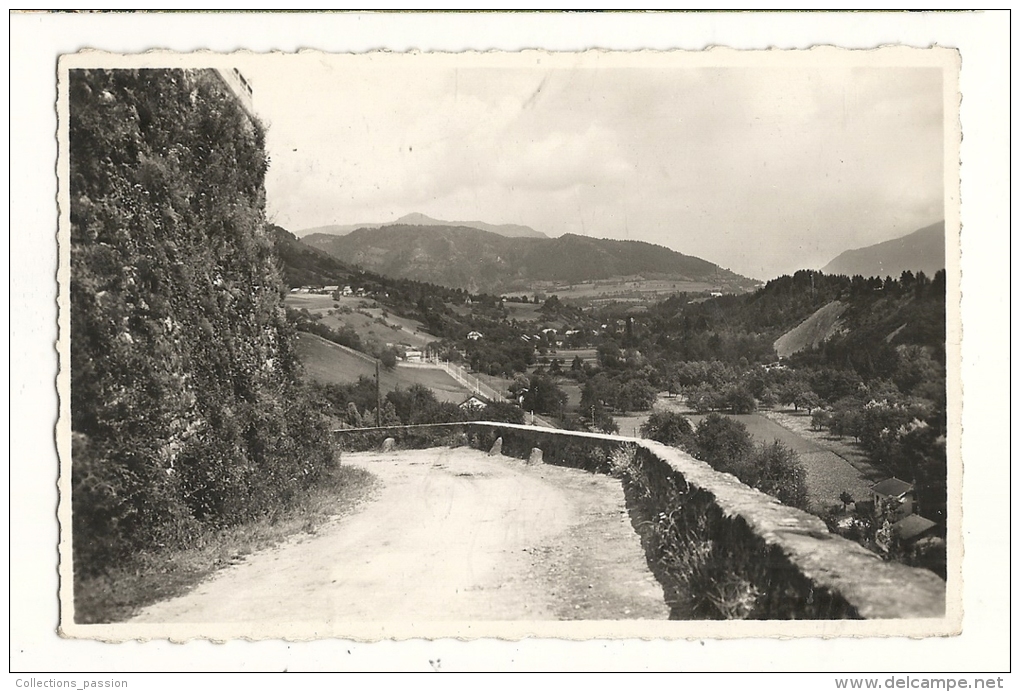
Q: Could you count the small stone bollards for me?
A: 3